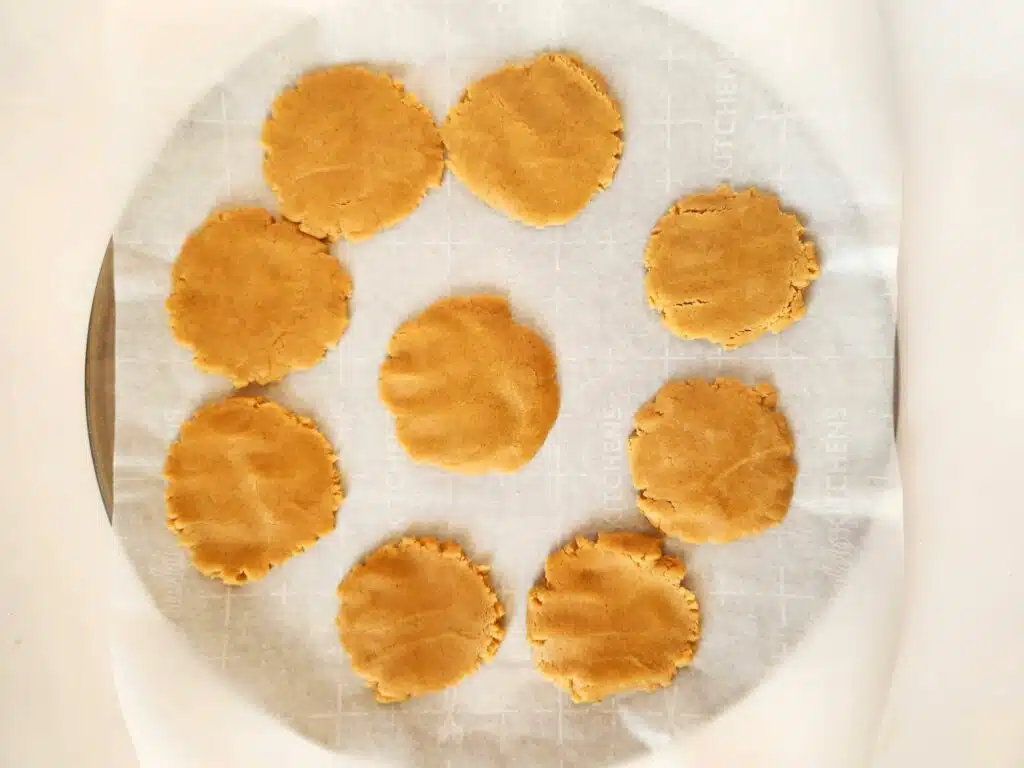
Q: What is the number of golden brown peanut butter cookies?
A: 9